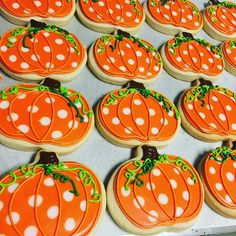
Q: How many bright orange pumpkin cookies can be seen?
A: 14